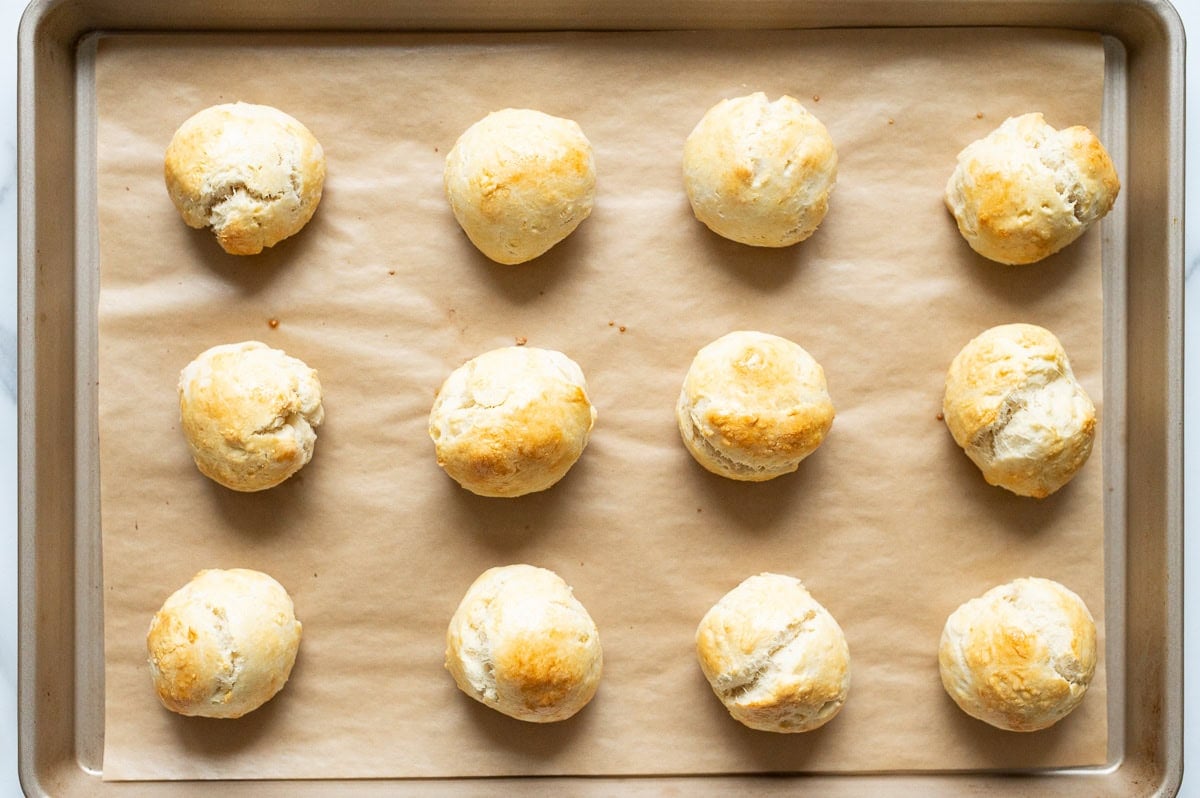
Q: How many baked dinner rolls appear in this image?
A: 12